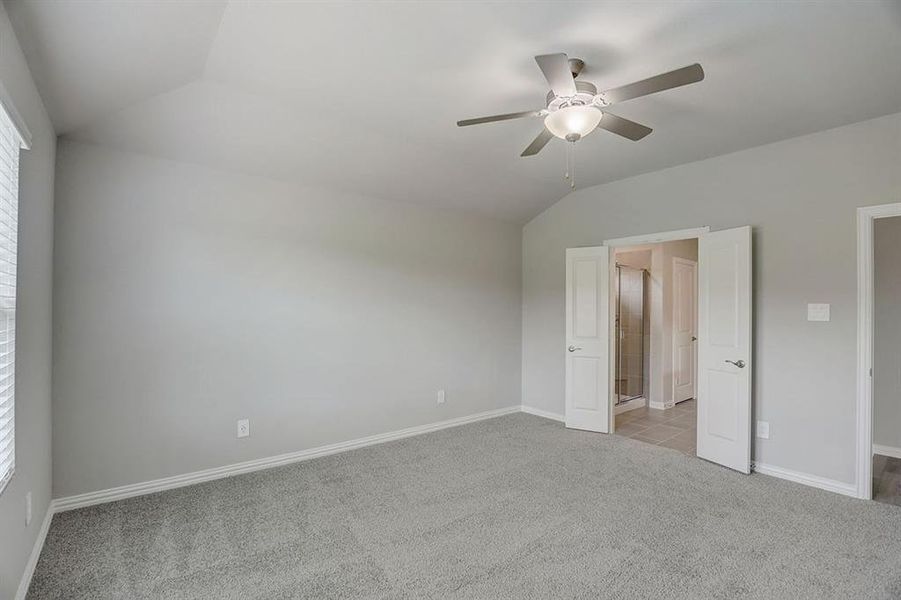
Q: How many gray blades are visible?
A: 5